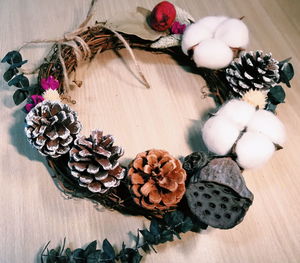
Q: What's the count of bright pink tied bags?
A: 0